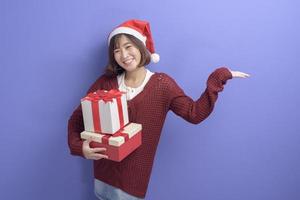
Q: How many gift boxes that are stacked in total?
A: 2